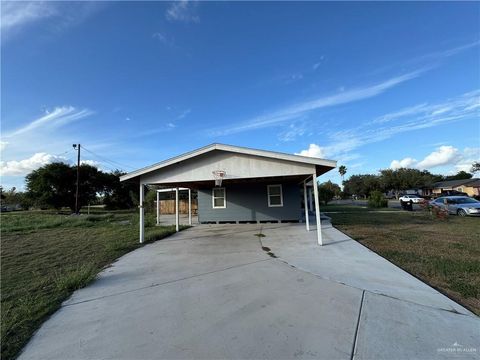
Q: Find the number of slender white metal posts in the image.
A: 6